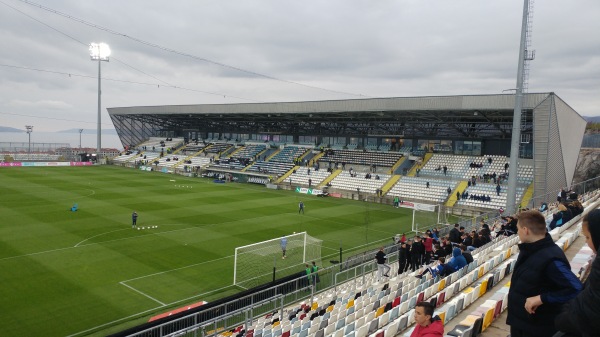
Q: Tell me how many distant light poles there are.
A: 3